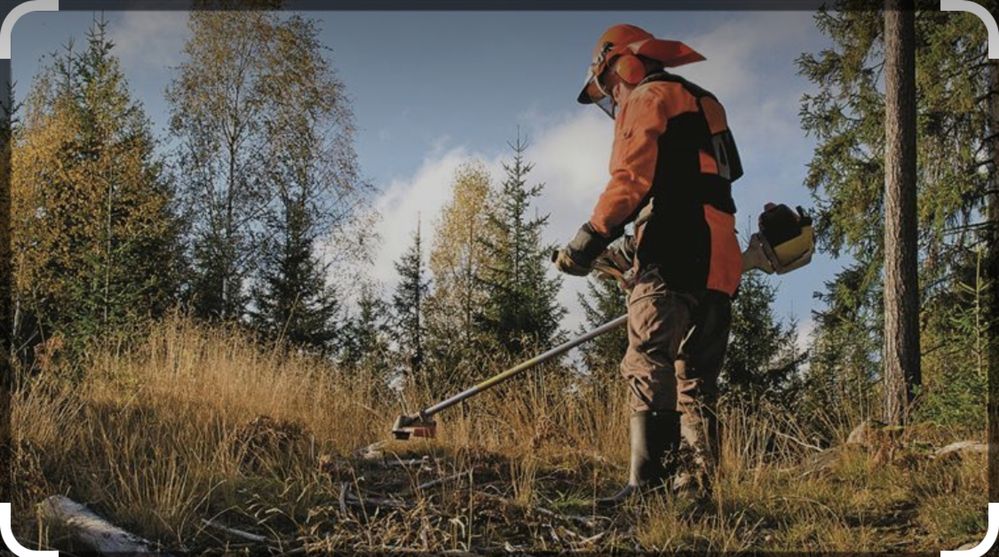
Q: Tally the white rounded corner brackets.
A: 4